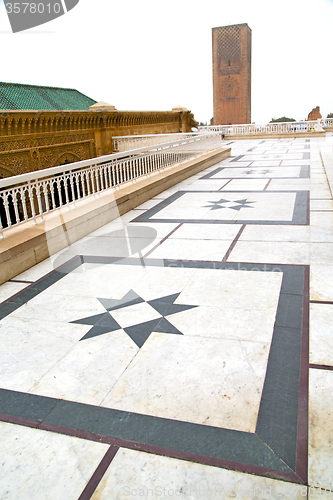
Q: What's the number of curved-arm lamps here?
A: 0